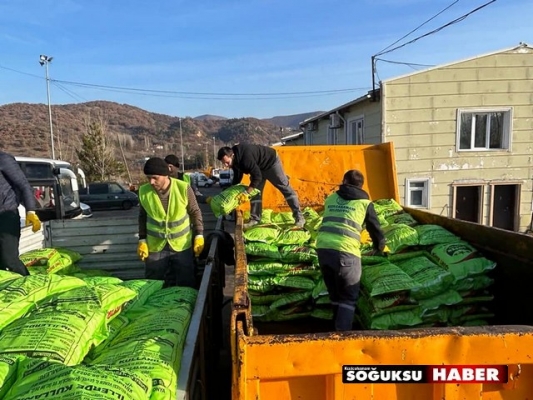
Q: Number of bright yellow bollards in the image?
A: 0